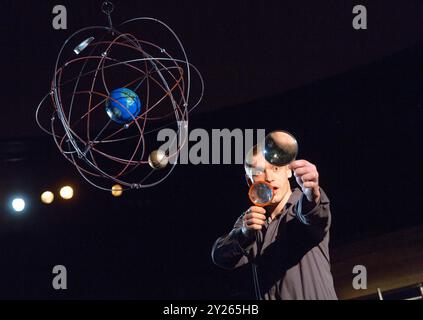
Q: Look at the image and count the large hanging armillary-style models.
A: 1